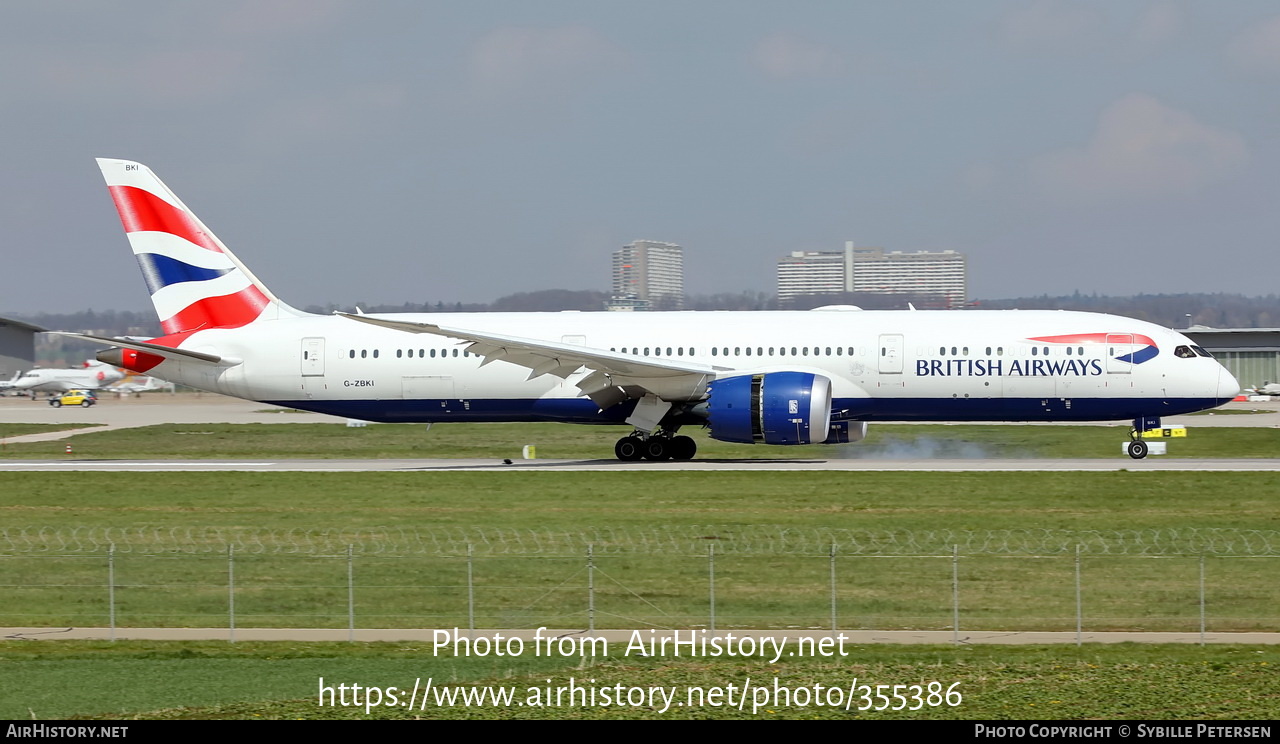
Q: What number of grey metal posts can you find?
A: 10